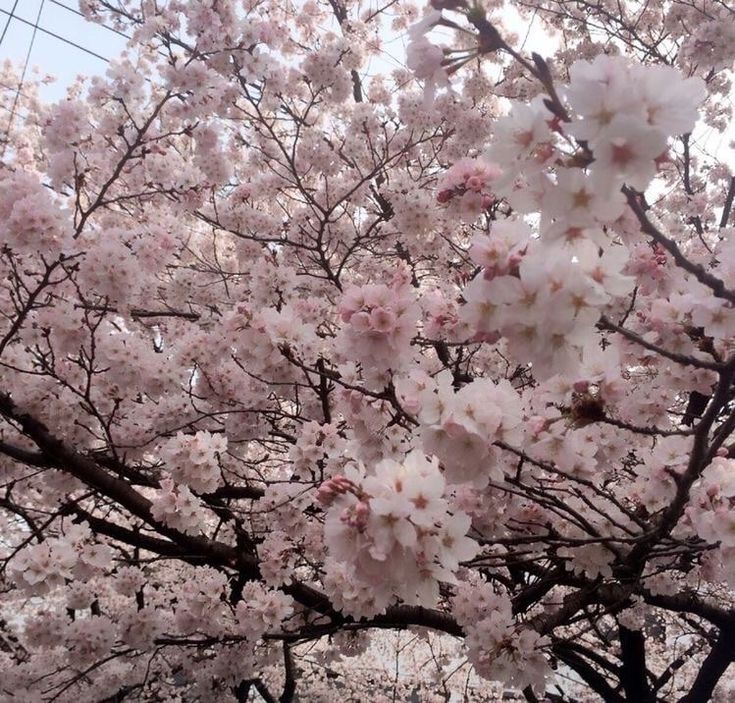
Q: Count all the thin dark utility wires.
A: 4